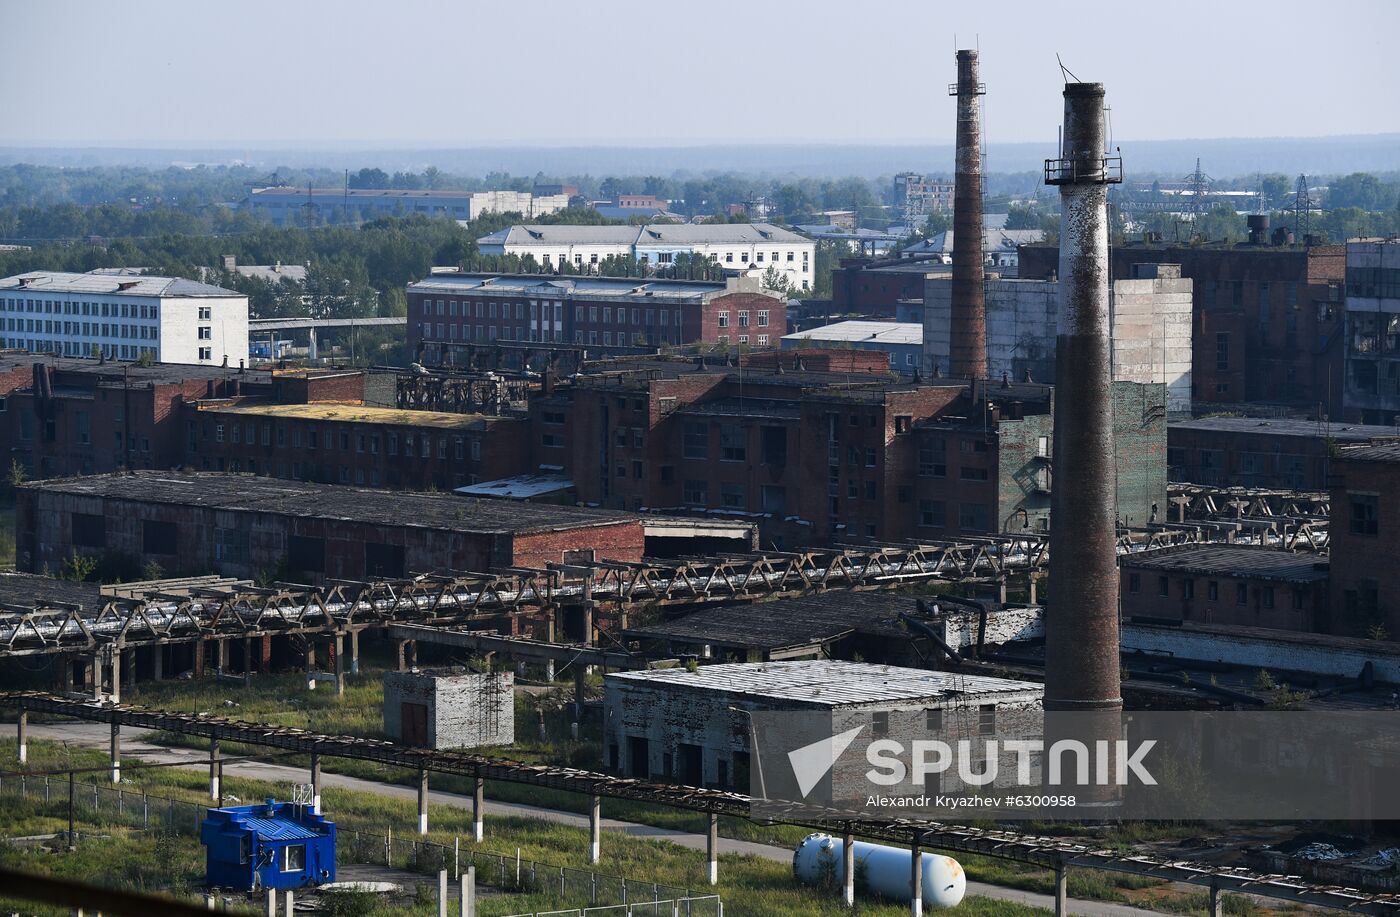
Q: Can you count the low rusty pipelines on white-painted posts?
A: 1